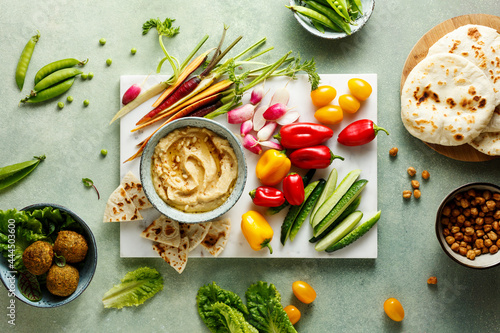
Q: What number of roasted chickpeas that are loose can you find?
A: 7